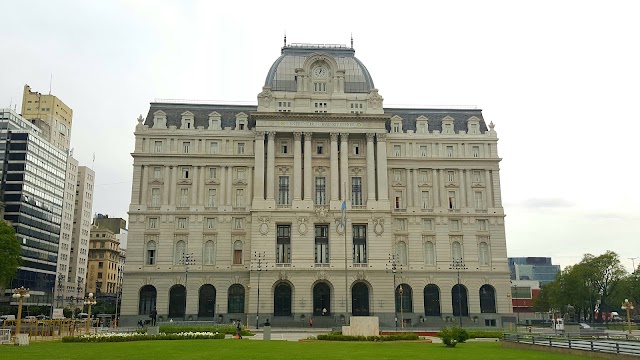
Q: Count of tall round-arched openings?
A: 11